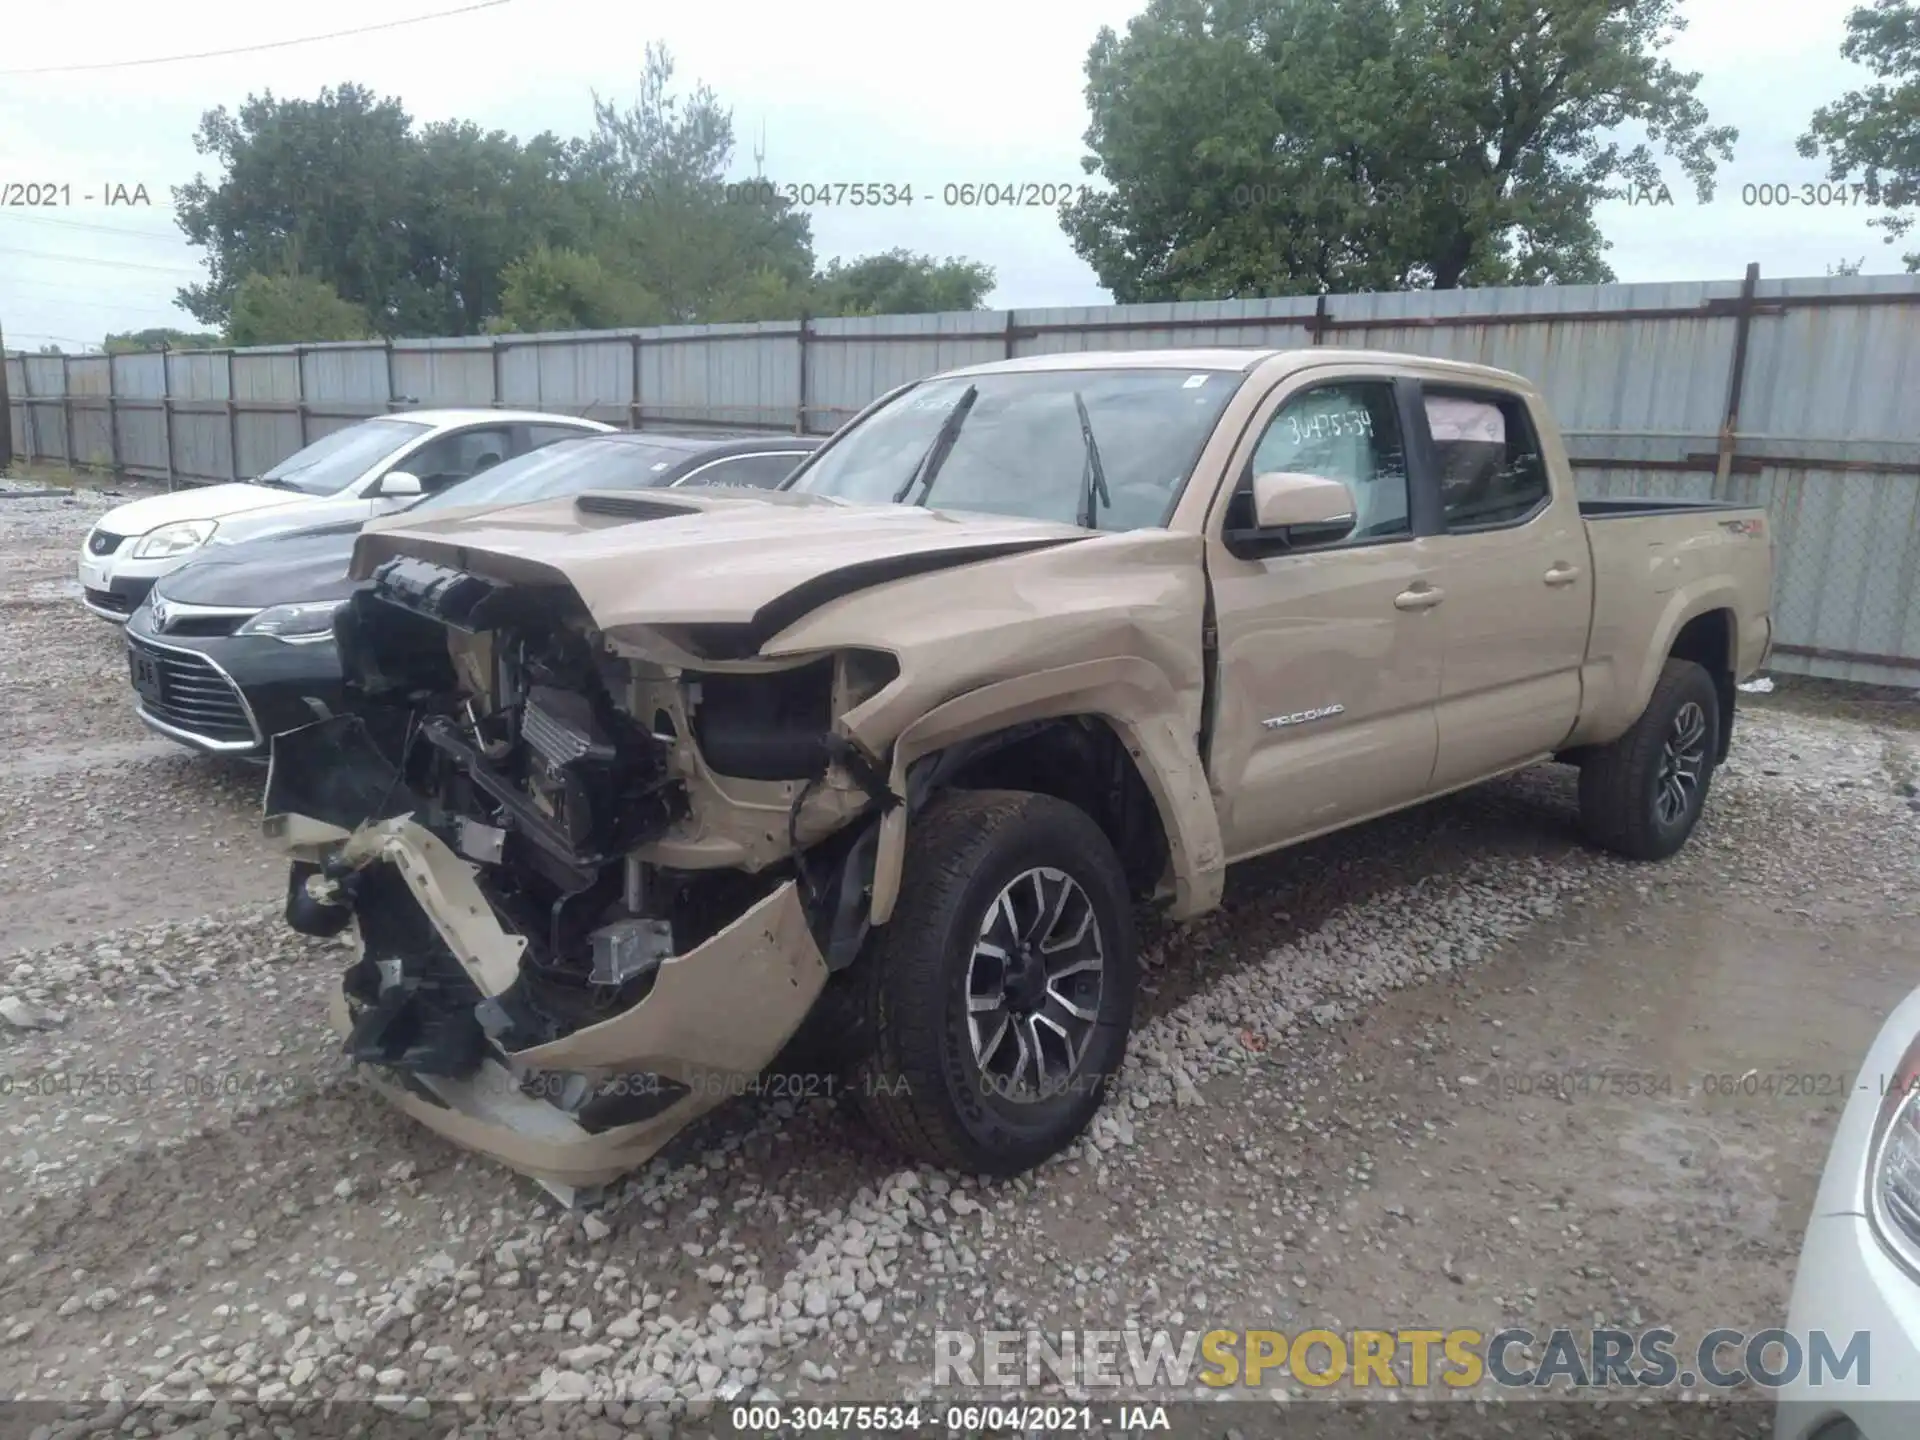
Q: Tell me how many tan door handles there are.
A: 2